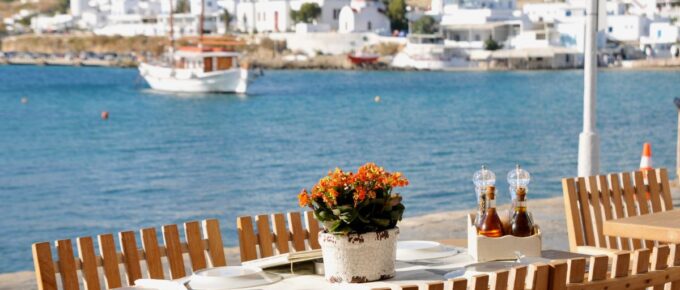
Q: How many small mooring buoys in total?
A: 3